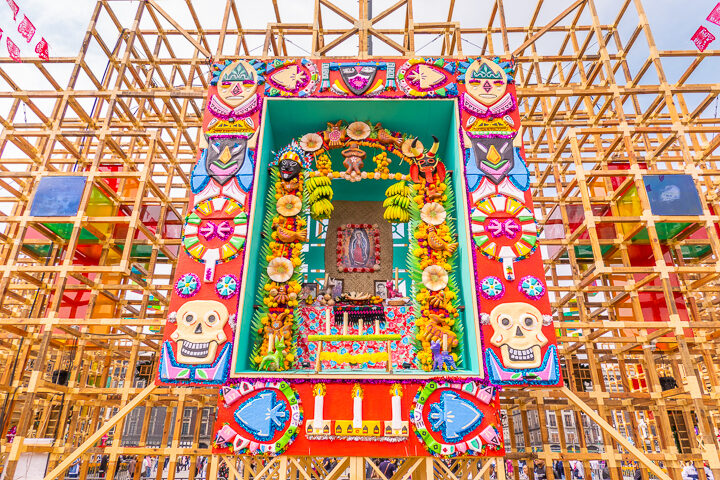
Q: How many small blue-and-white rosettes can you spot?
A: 4